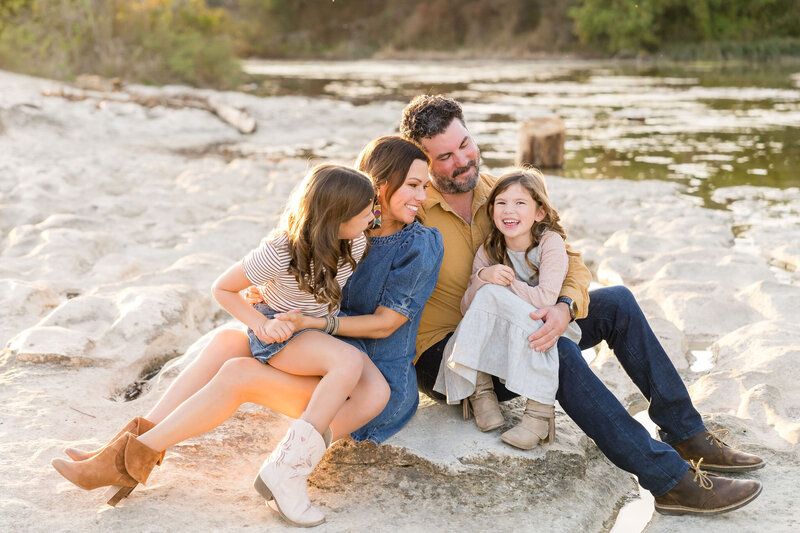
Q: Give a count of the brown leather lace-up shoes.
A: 2